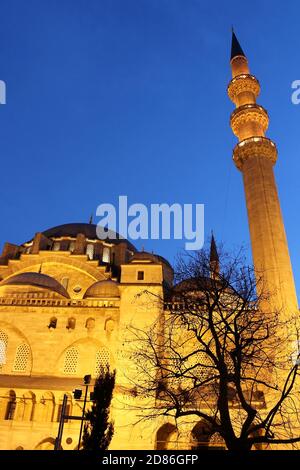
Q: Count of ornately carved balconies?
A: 3